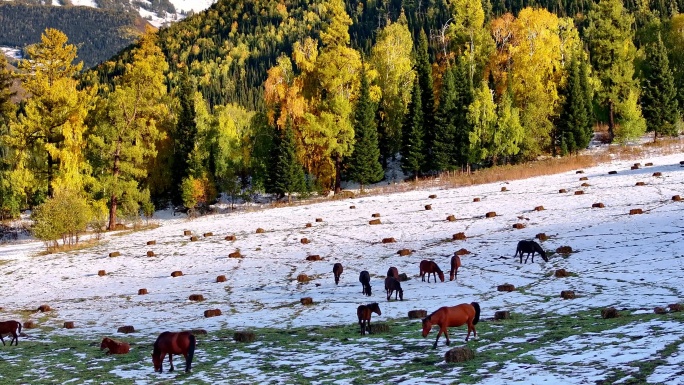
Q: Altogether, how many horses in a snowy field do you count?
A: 12